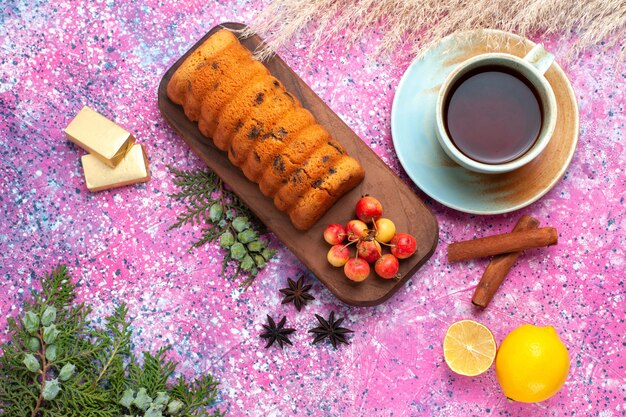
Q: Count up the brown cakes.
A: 1